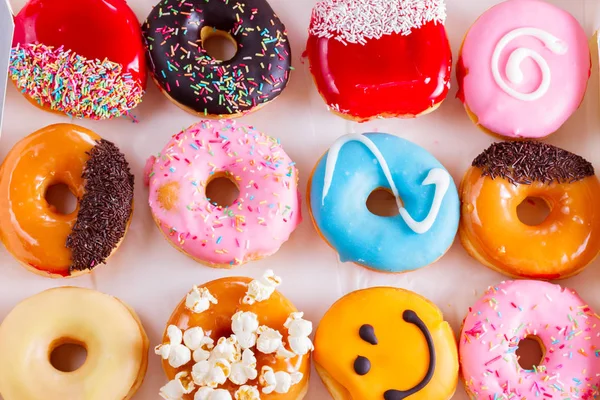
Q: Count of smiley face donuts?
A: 1